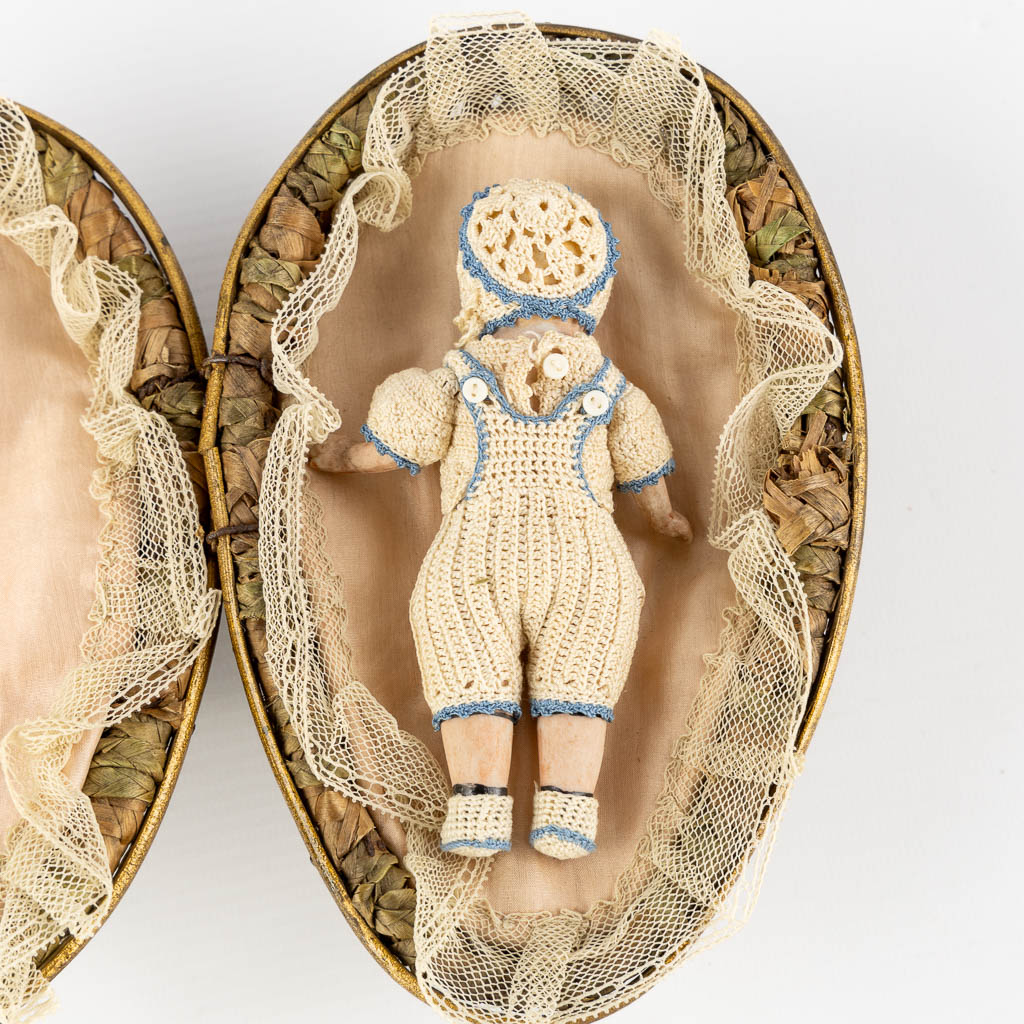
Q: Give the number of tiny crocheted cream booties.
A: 2